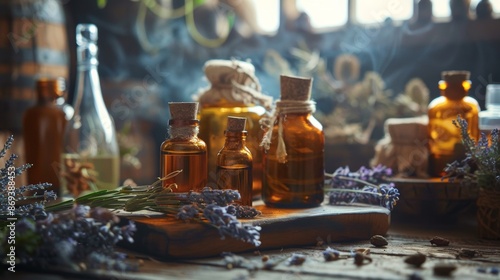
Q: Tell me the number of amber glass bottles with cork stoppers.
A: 4